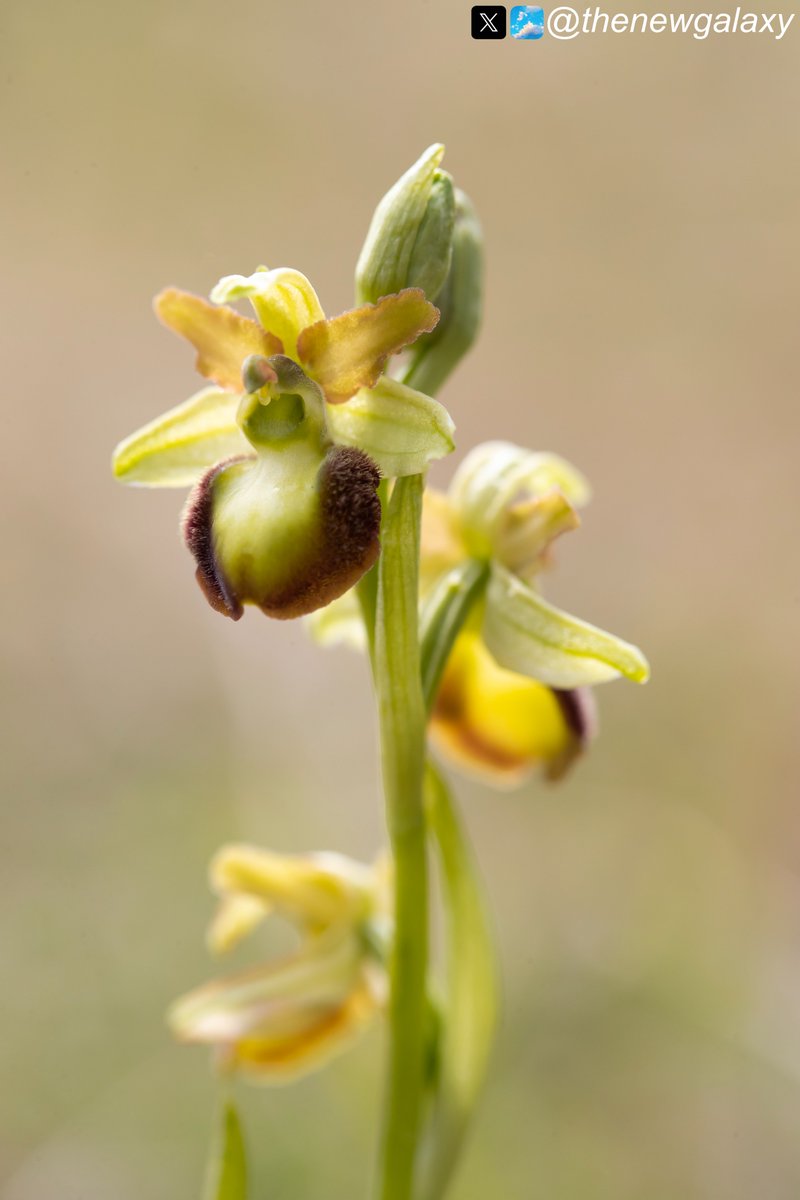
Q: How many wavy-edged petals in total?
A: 2